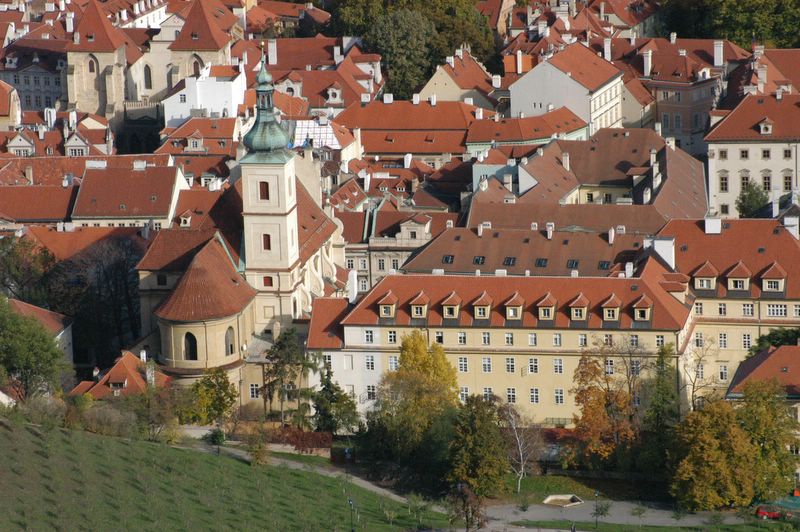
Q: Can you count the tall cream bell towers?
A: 1